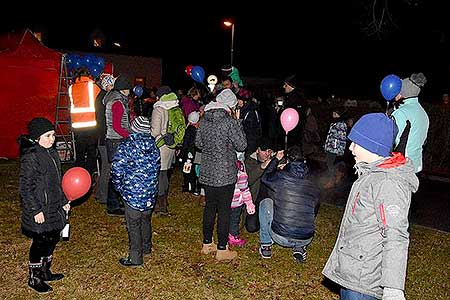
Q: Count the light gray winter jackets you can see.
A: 1